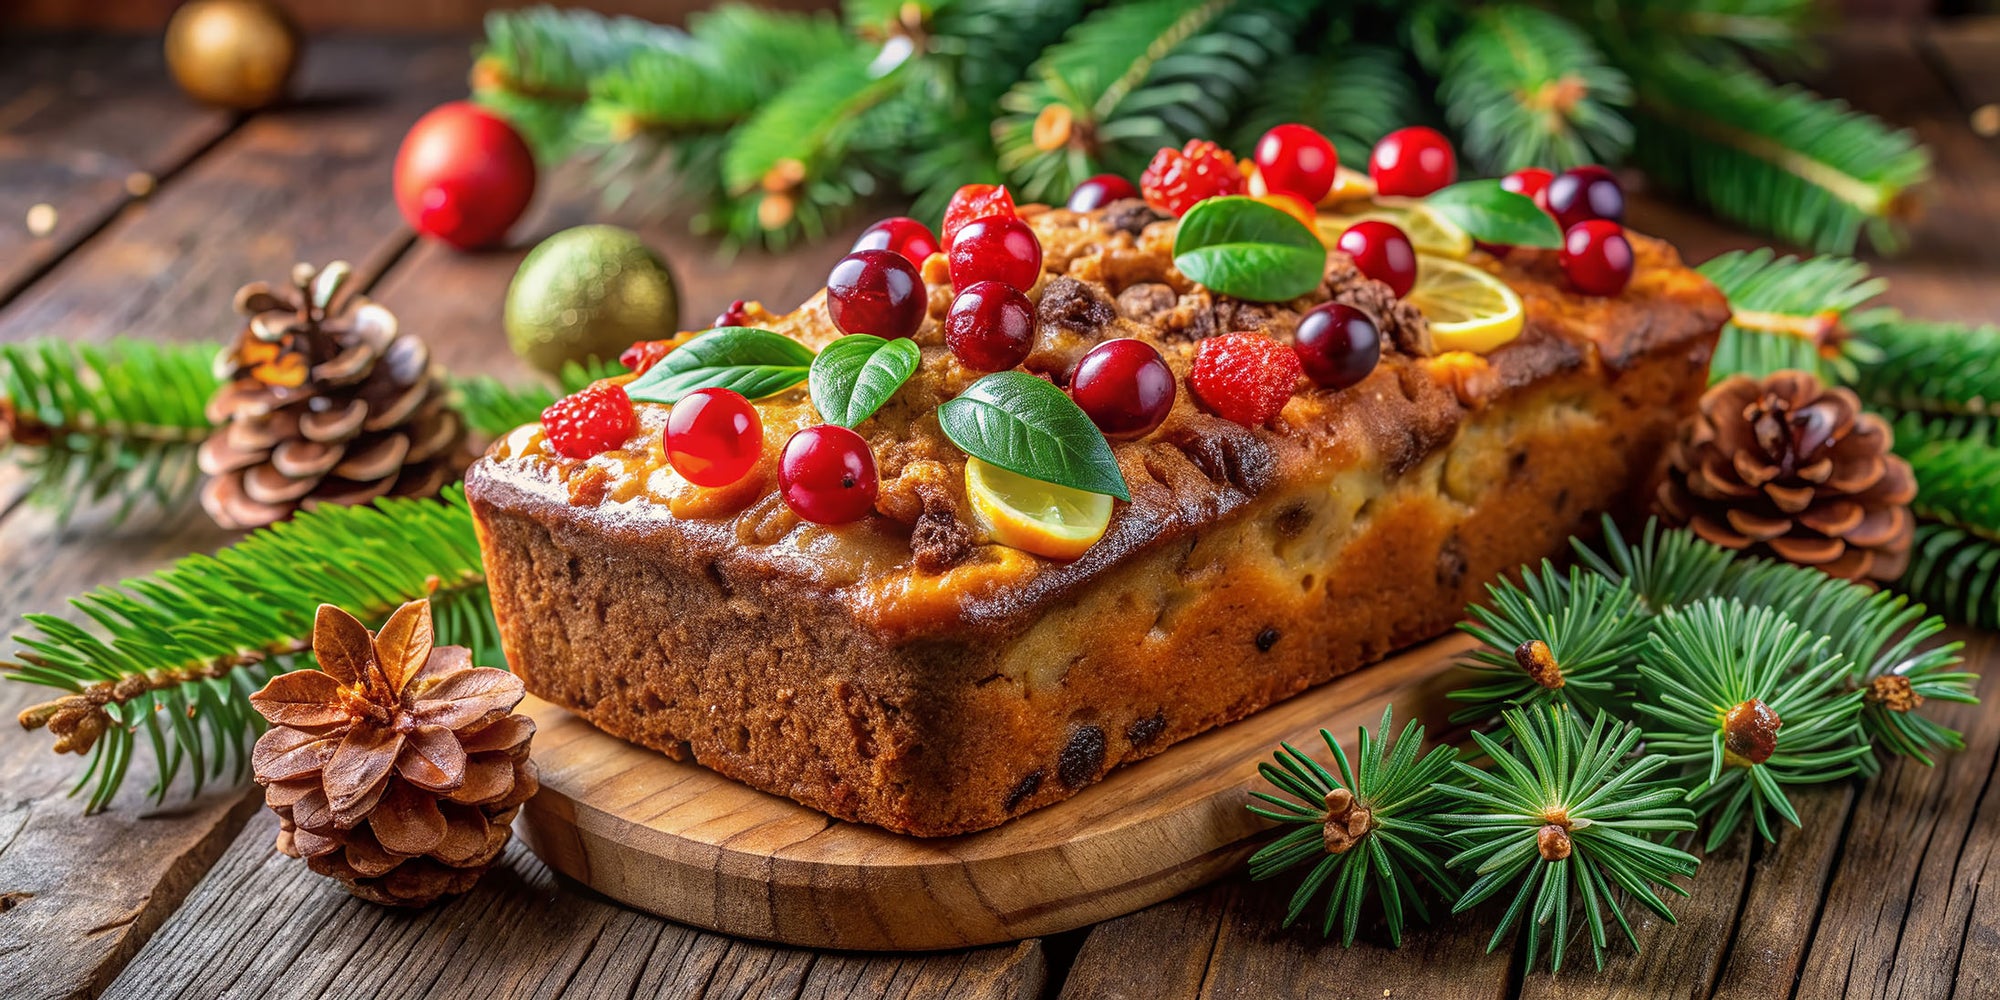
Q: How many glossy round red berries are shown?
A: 15